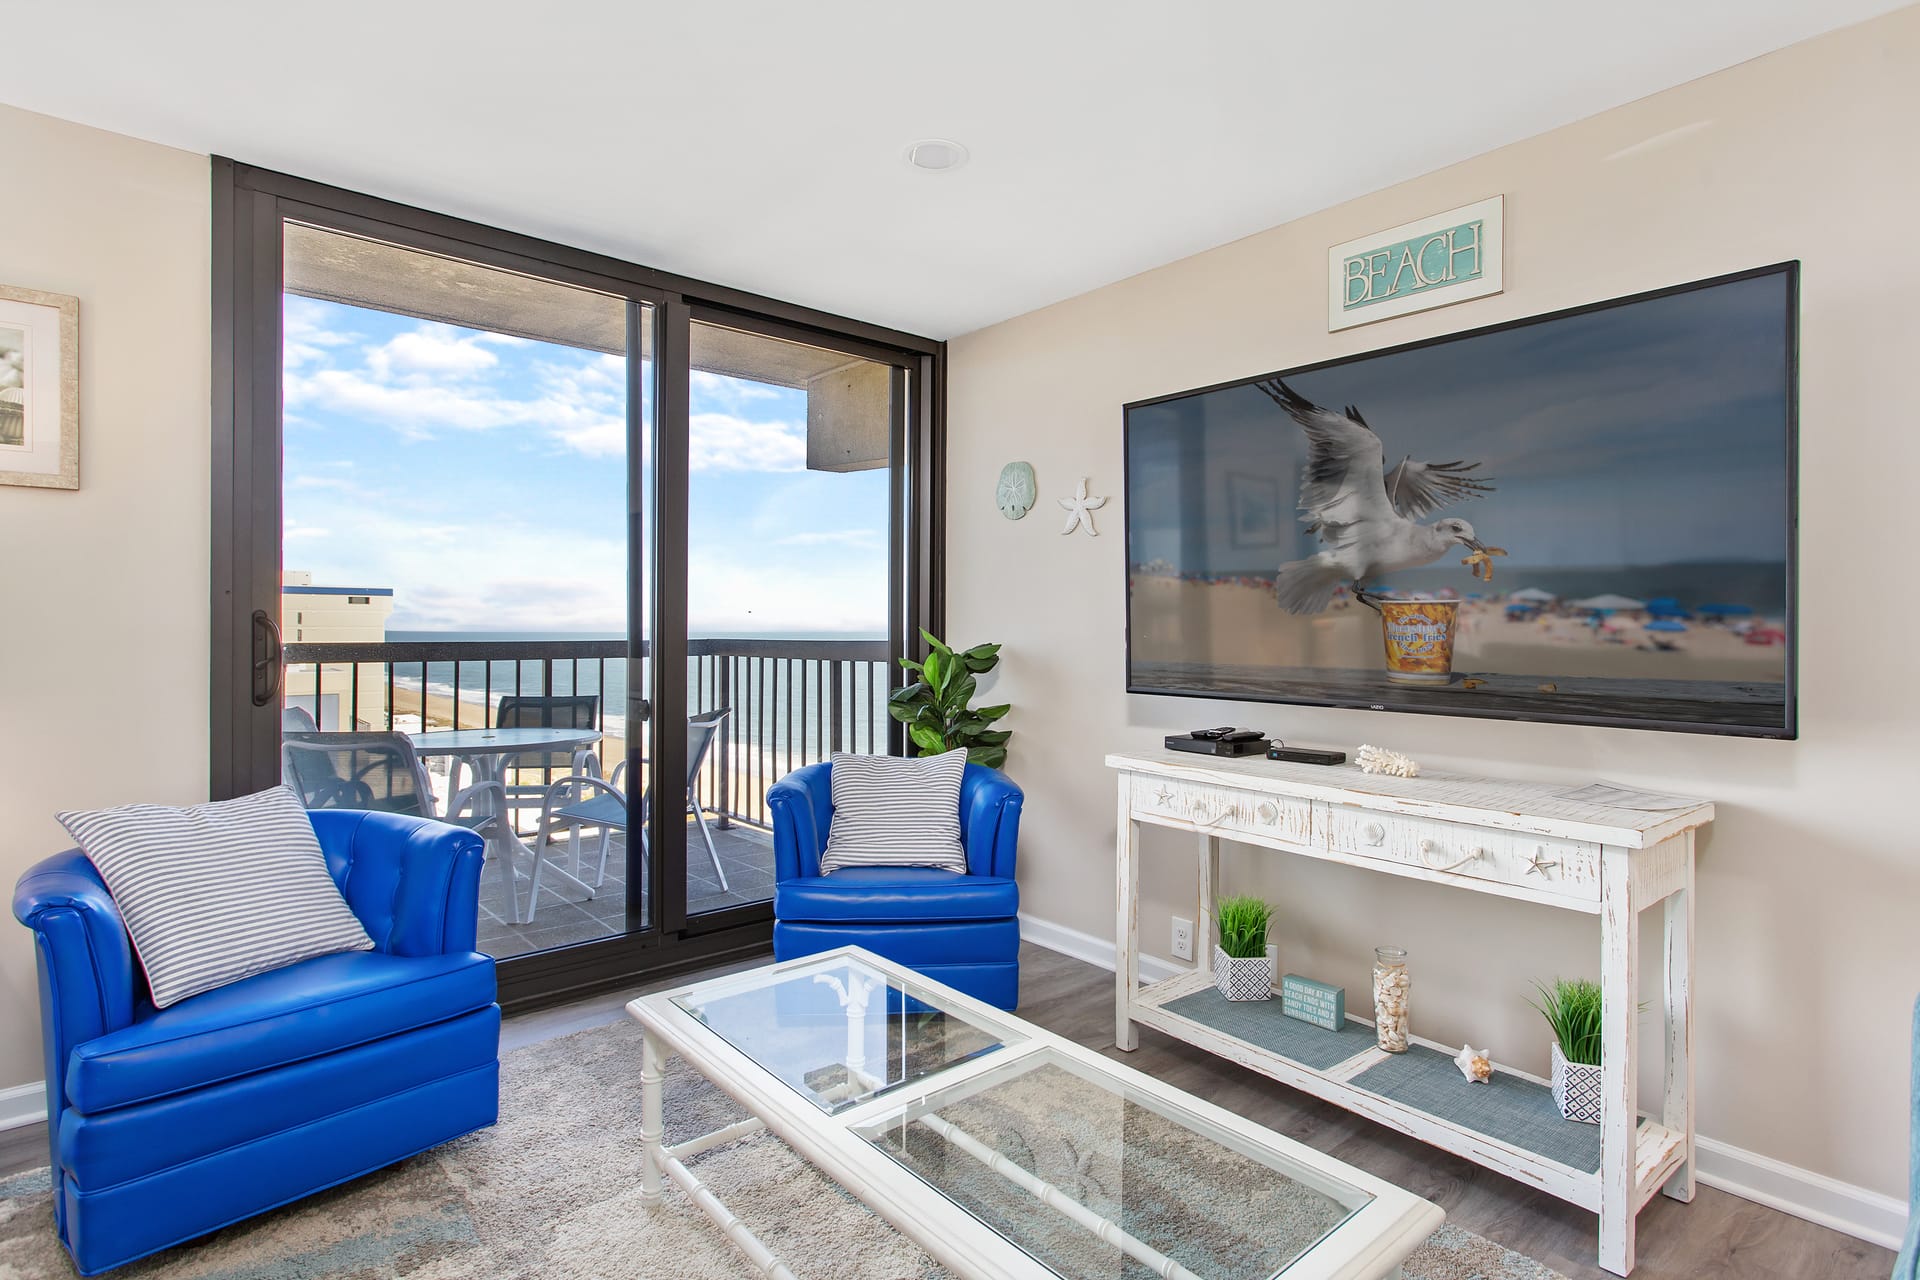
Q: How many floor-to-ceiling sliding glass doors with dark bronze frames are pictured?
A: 2